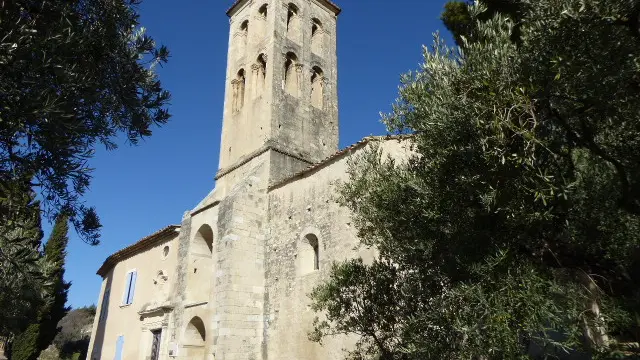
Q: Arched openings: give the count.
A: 11